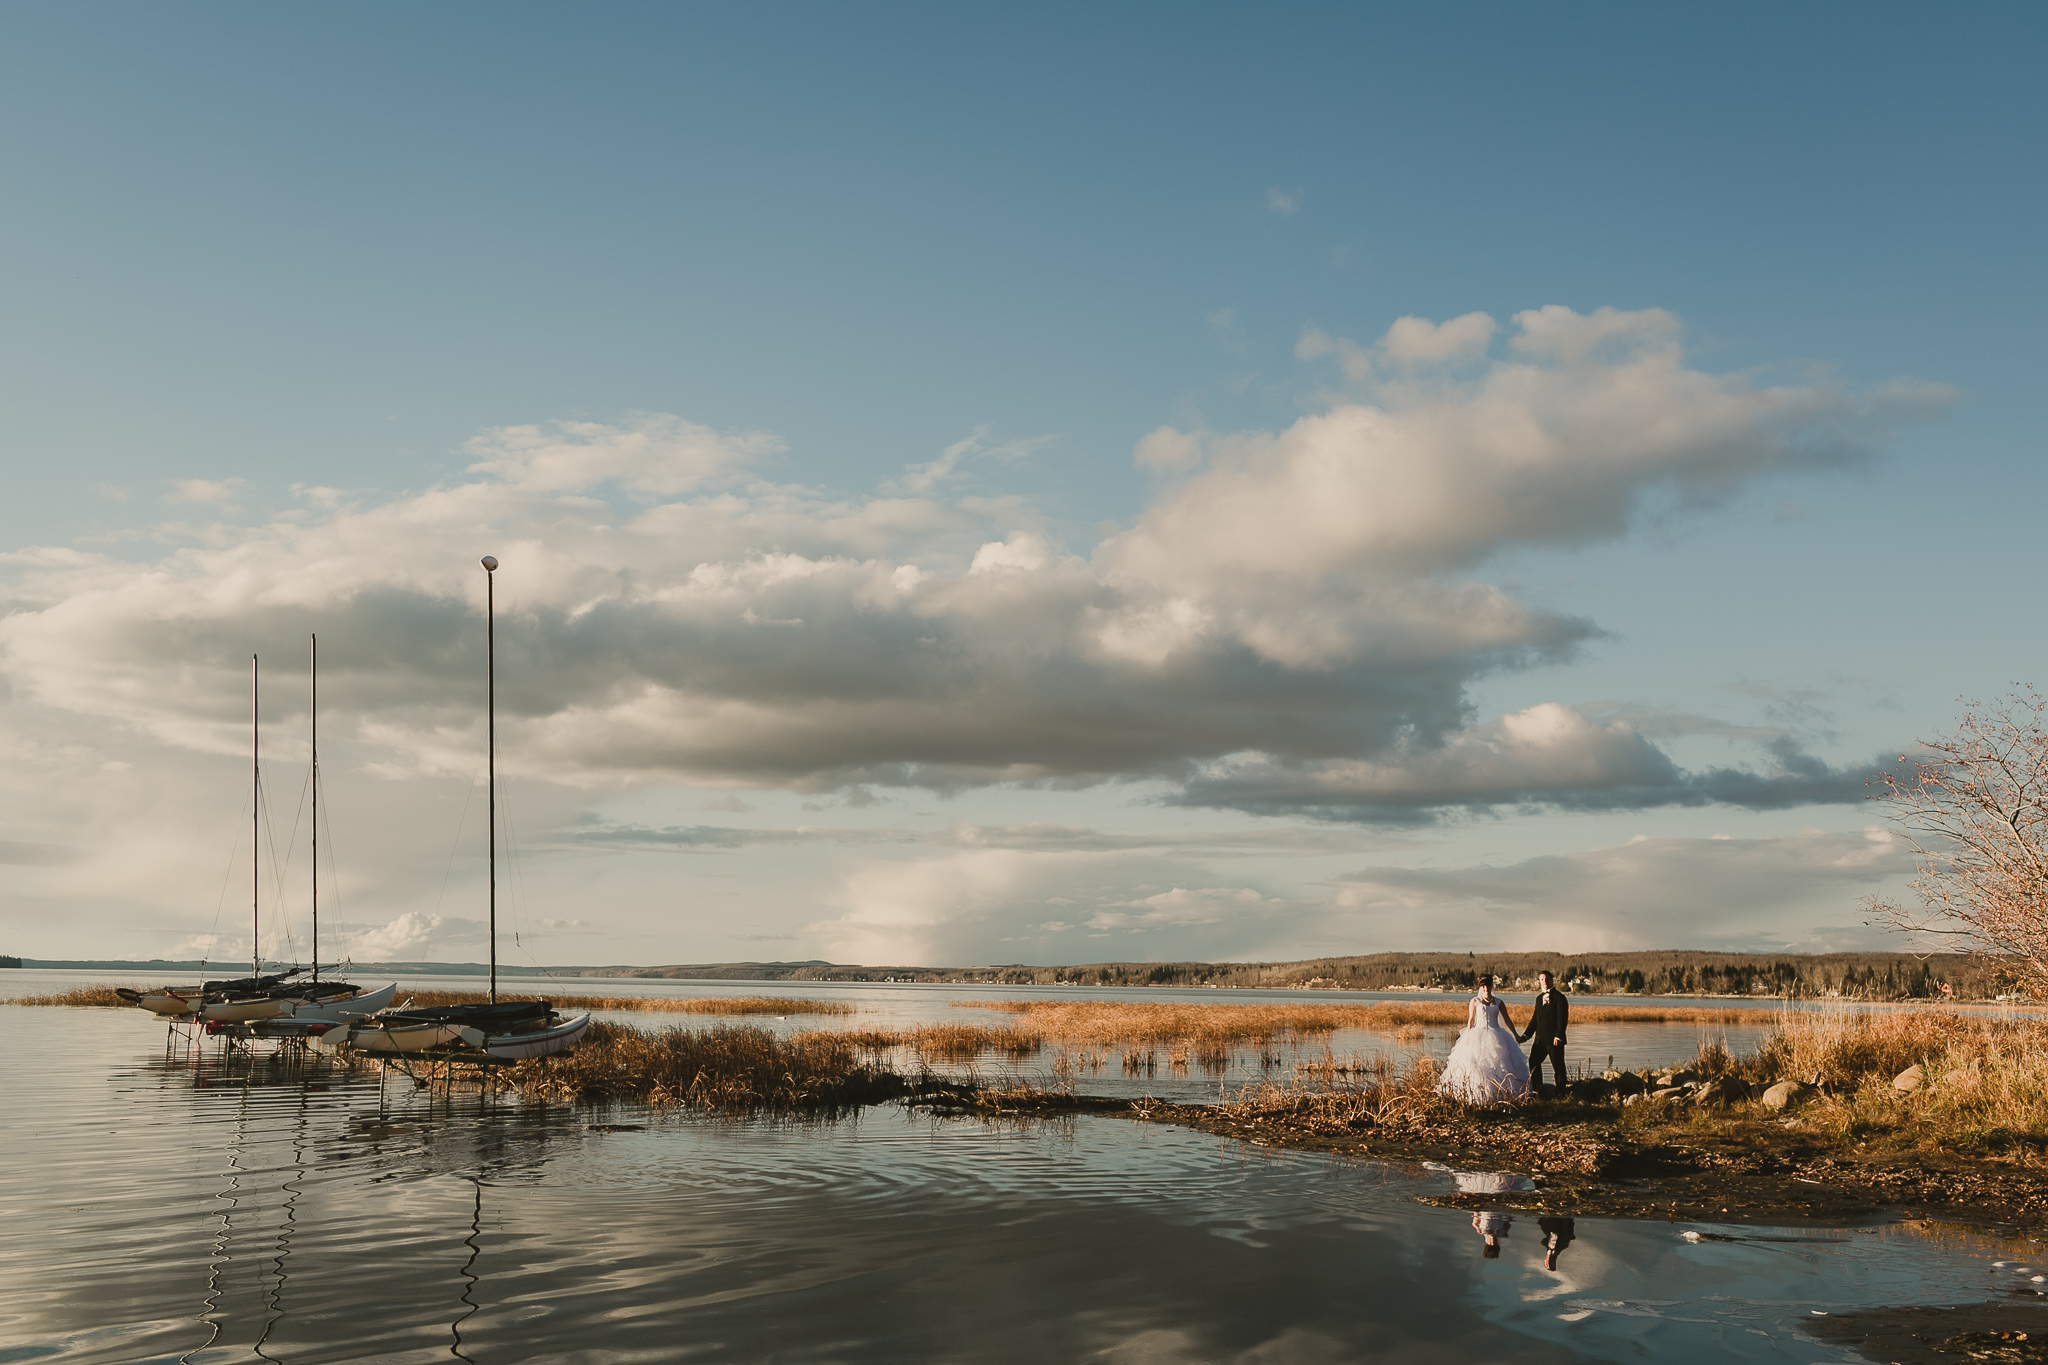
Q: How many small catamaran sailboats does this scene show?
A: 3